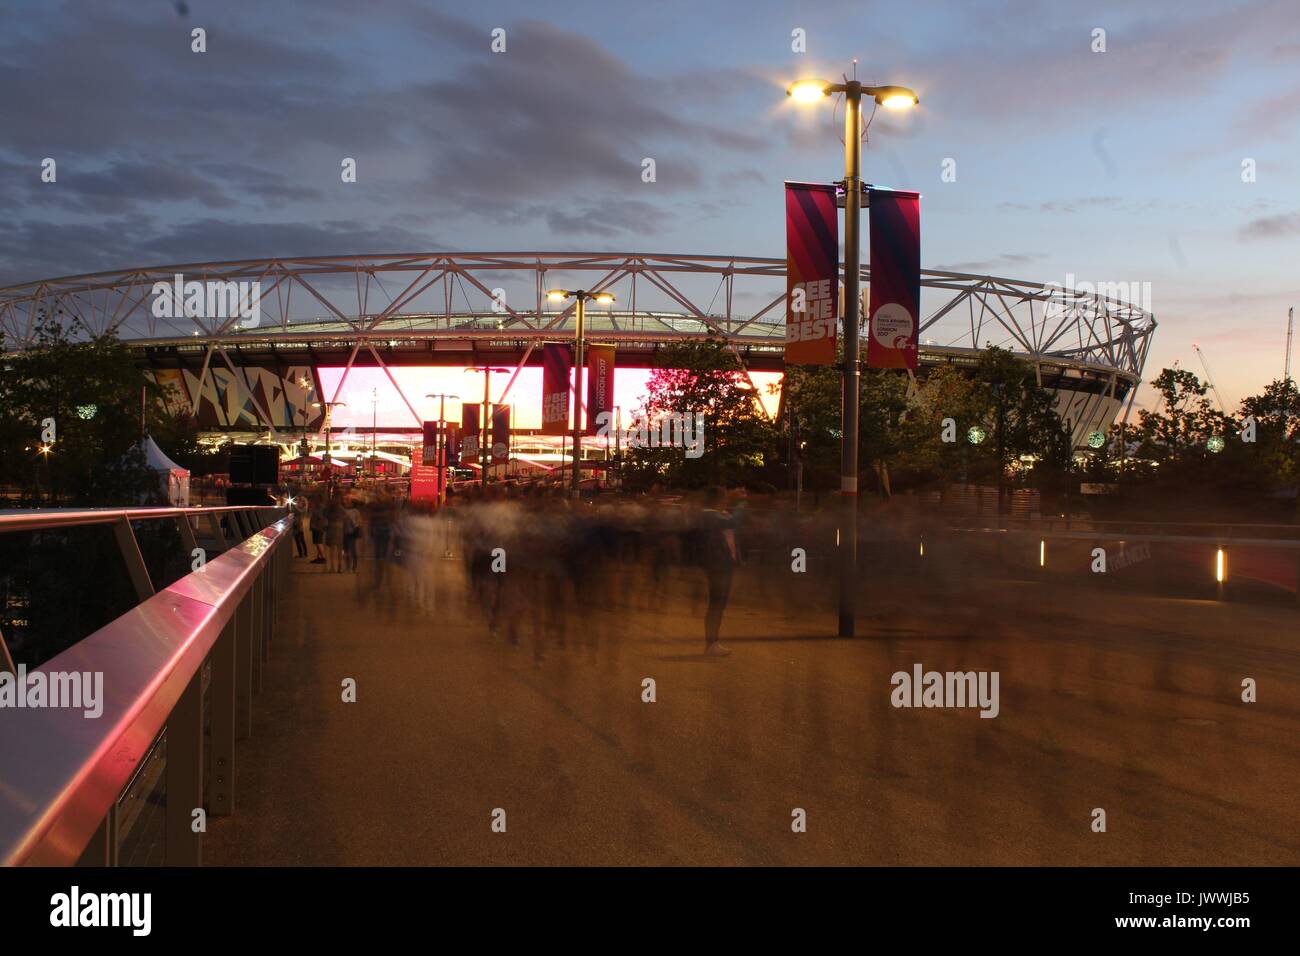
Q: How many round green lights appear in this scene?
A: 4